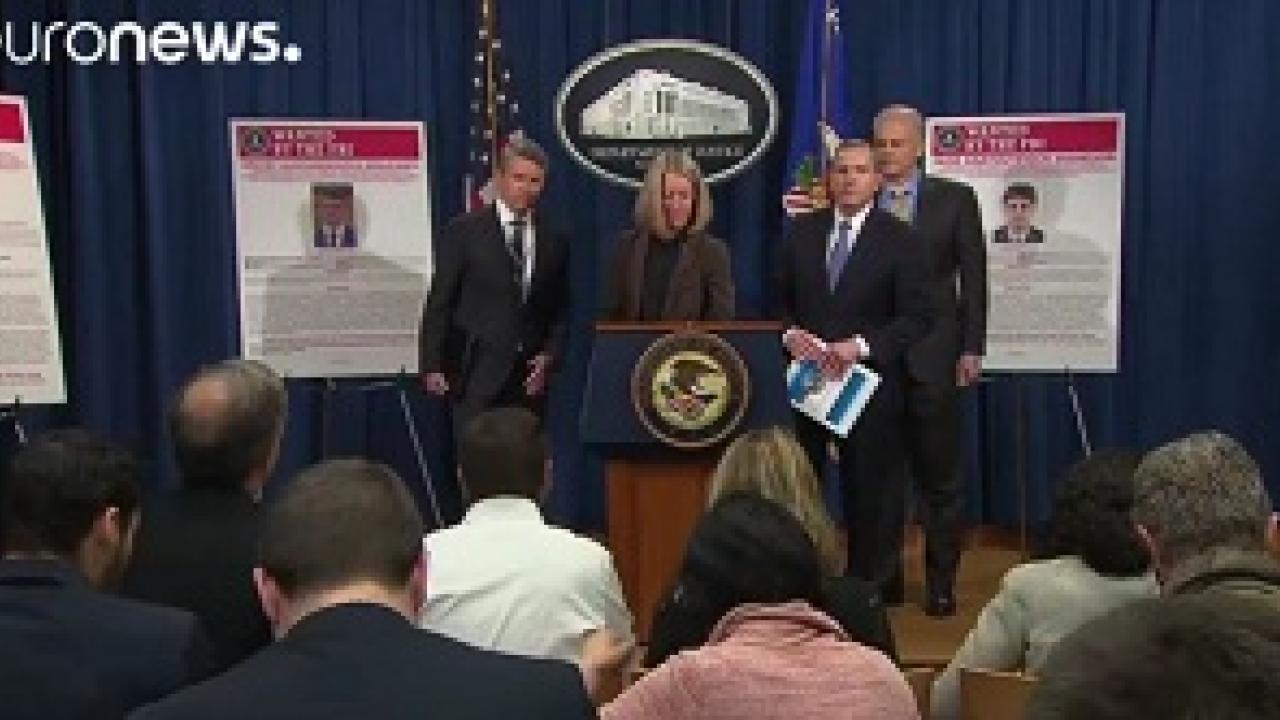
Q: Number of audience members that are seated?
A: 9